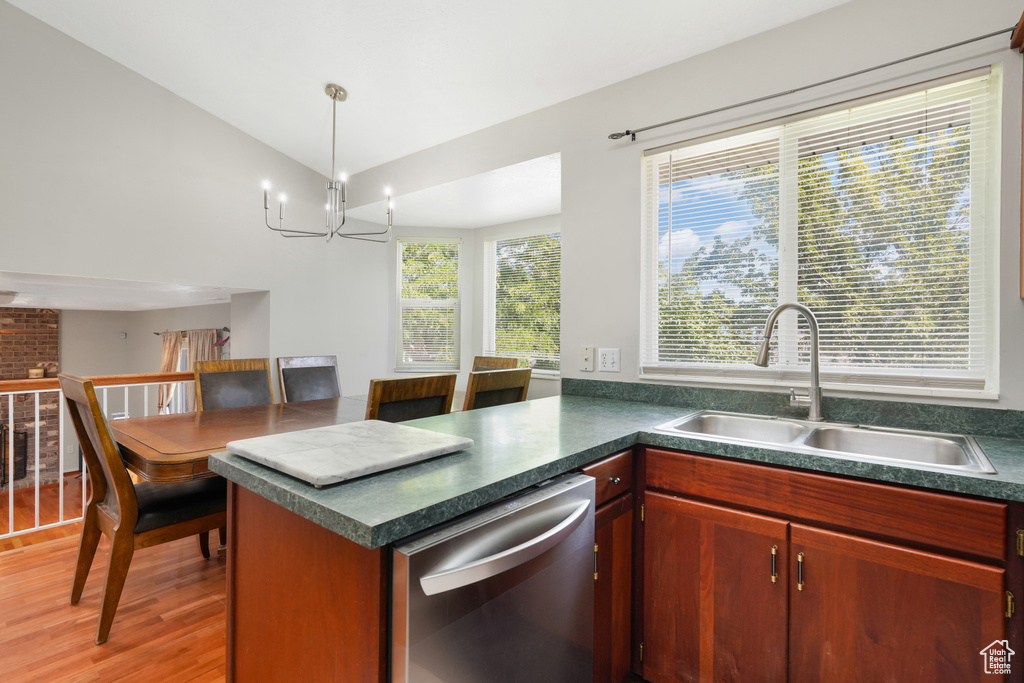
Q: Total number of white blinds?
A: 3